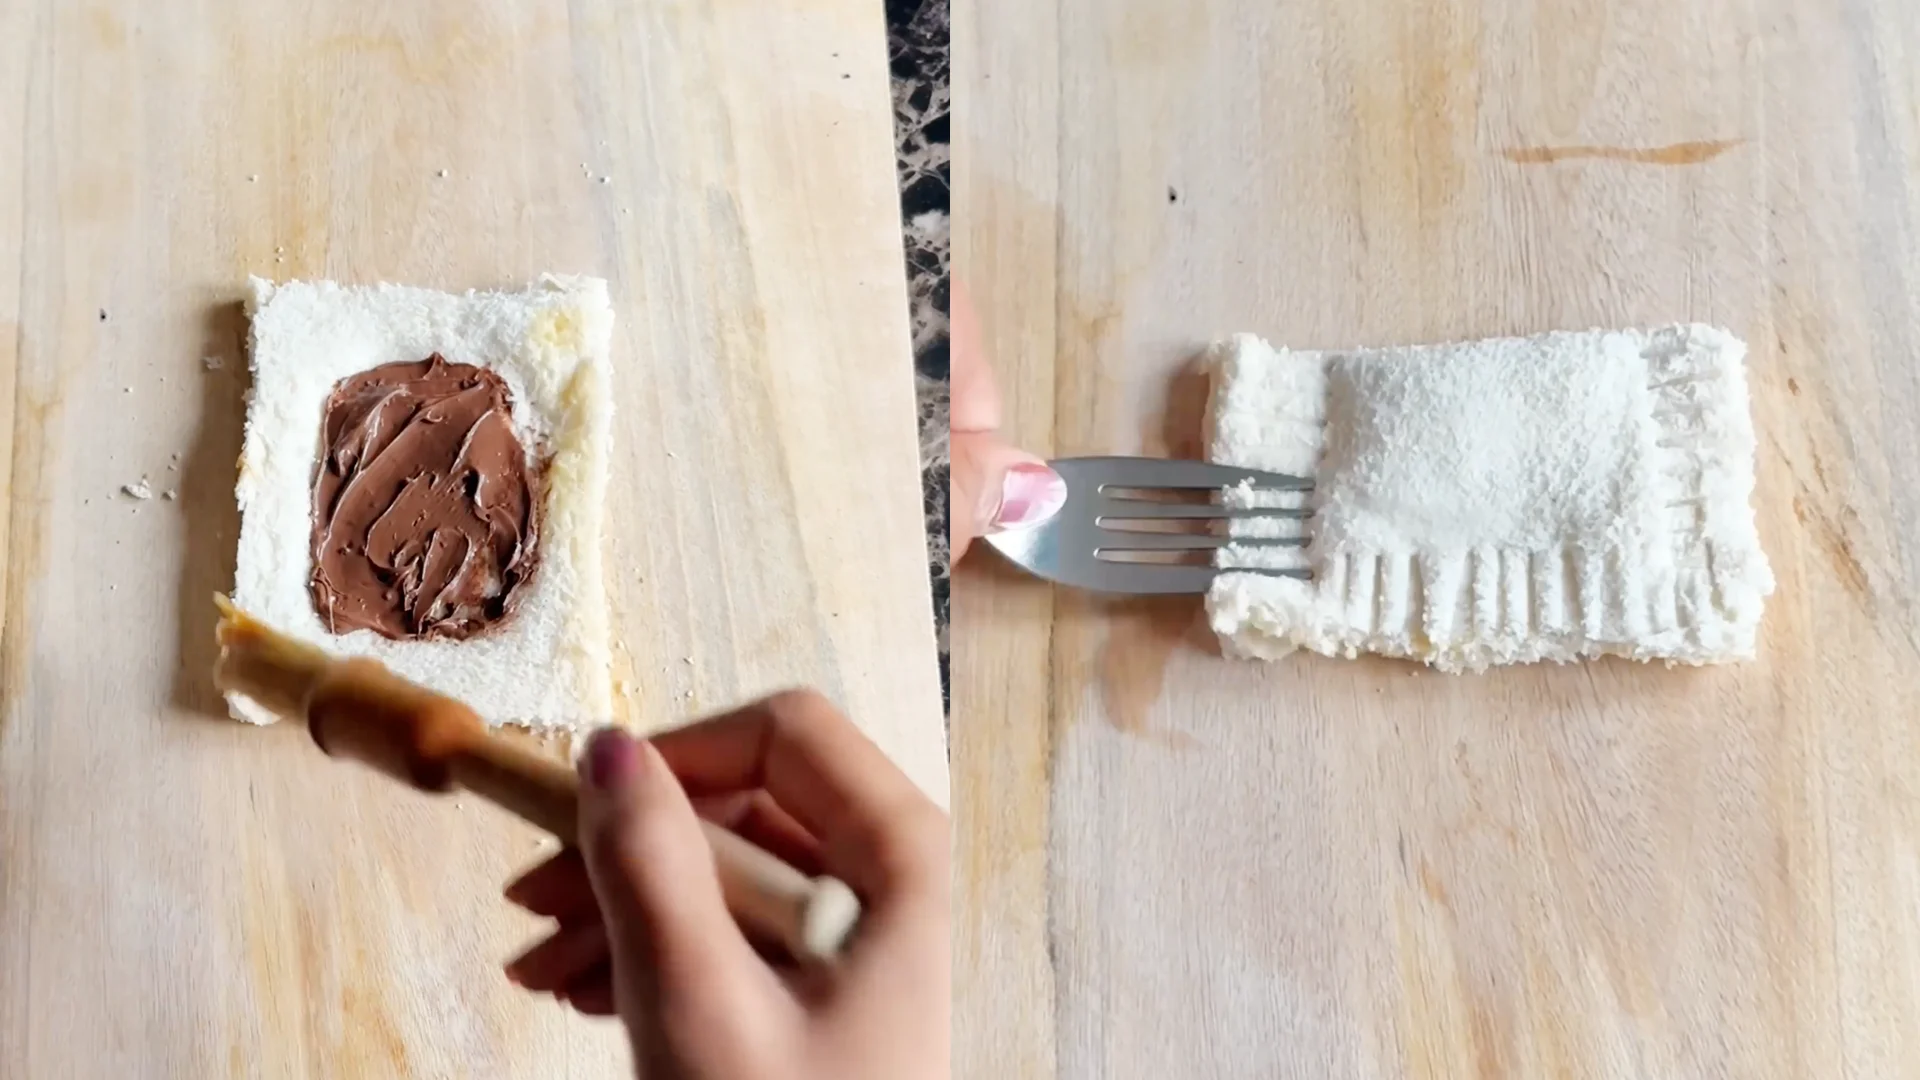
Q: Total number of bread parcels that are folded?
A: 1